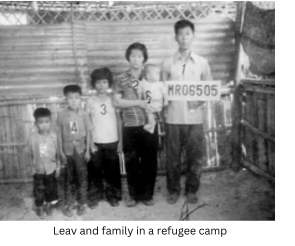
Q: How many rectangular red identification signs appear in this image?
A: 0